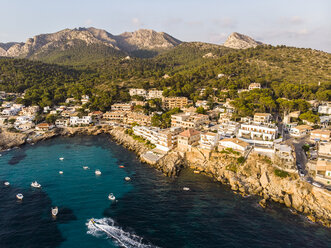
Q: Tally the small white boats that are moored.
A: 11